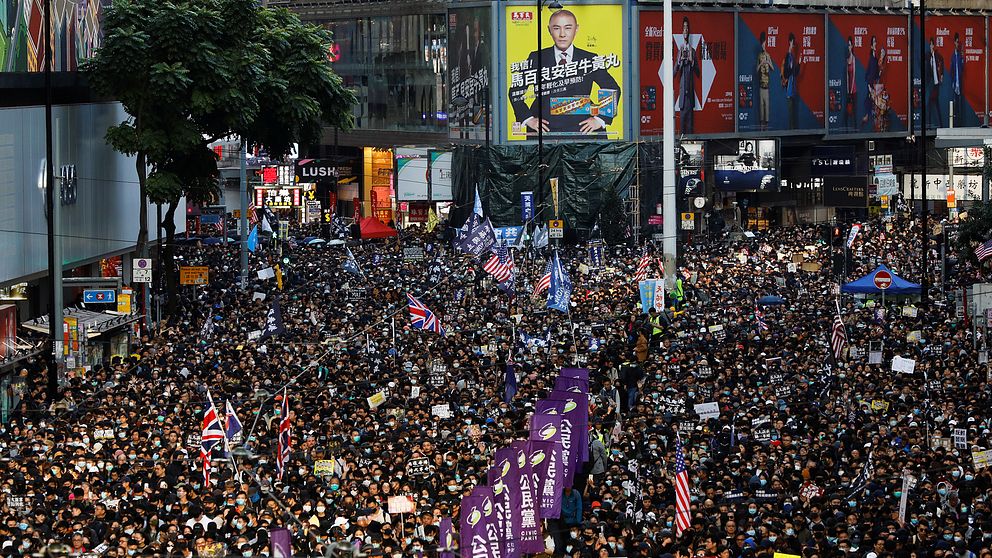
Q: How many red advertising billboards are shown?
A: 4